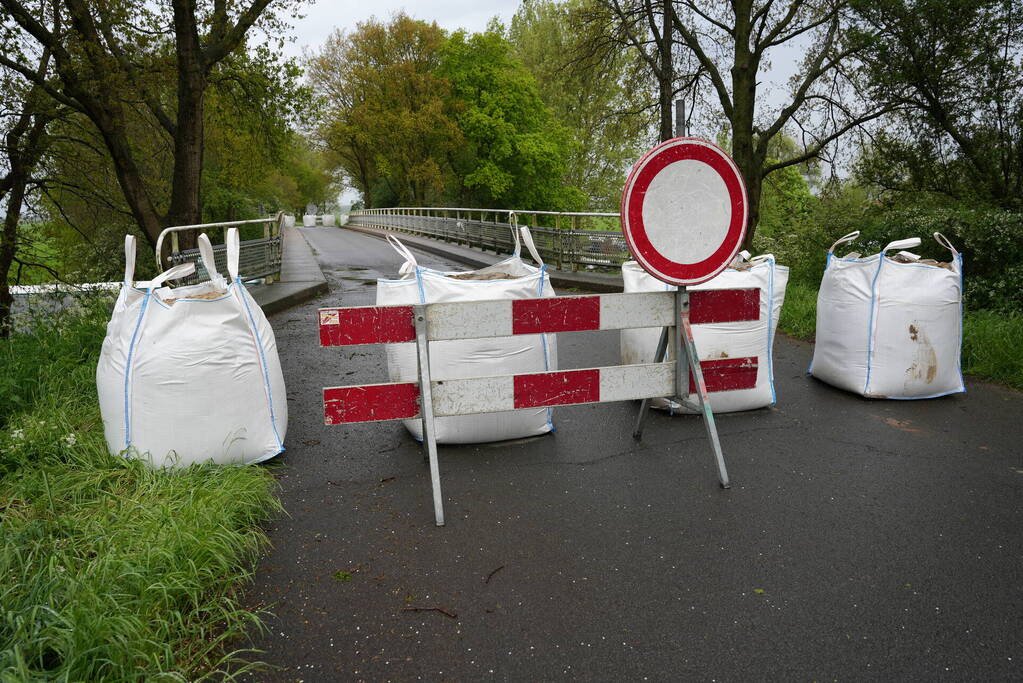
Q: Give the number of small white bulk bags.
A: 4